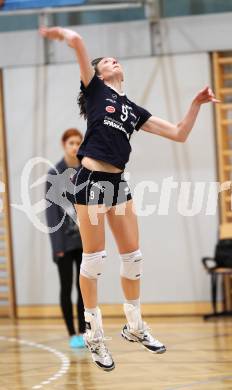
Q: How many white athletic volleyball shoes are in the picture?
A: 2